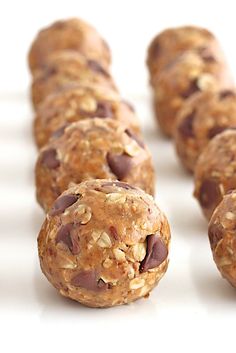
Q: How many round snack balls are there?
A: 10